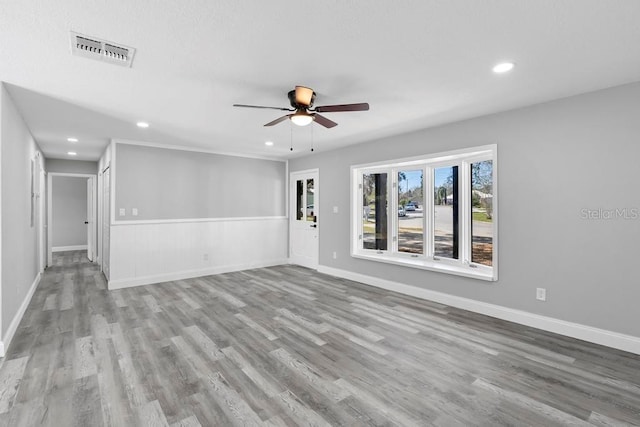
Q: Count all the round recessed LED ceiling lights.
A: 5